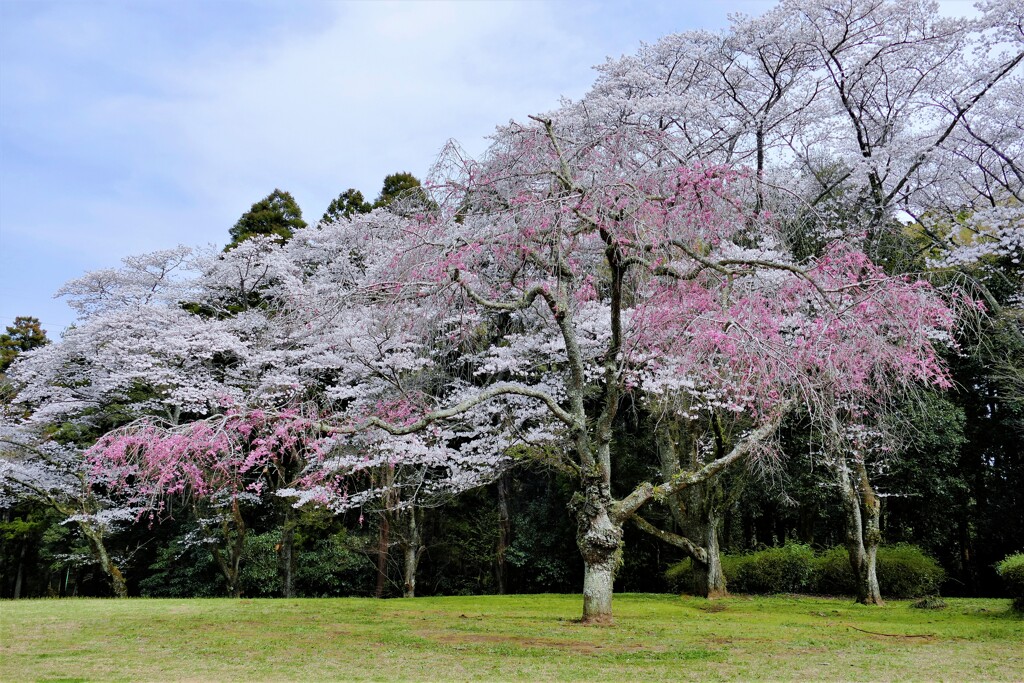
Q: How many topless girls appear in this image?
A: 0